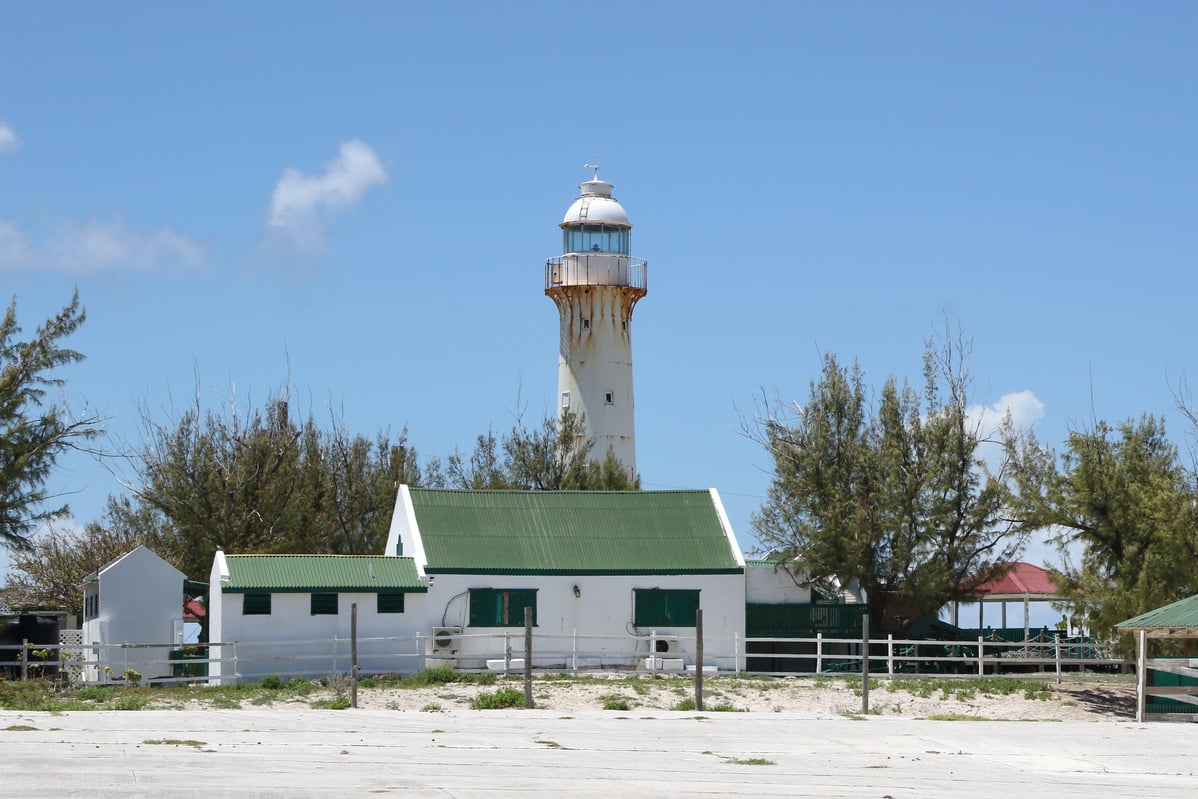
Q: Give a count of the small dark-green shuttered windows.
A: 3